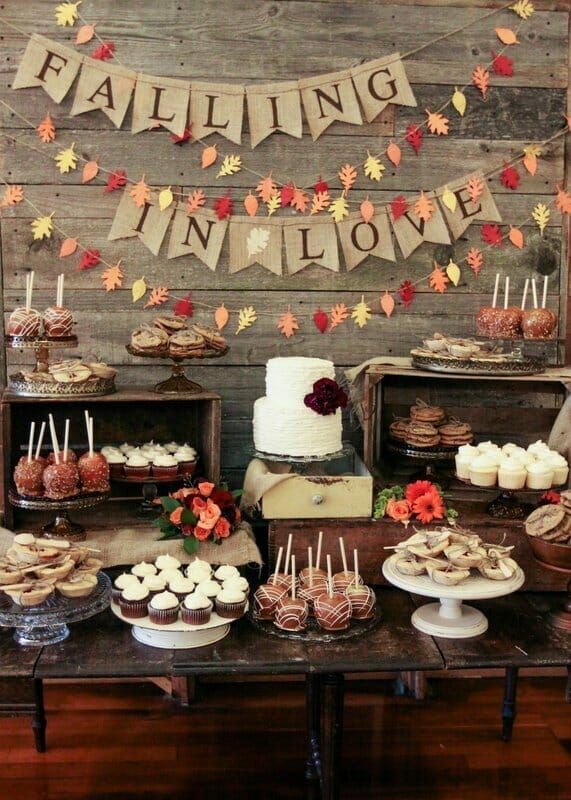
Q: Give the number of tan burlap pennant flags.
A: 14